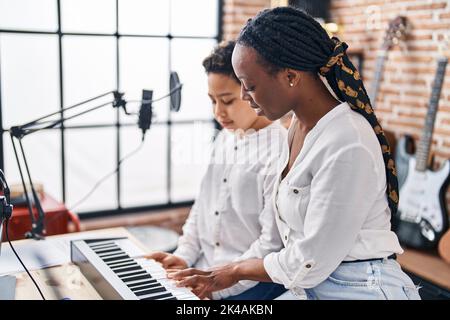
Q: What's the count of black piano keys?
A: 15